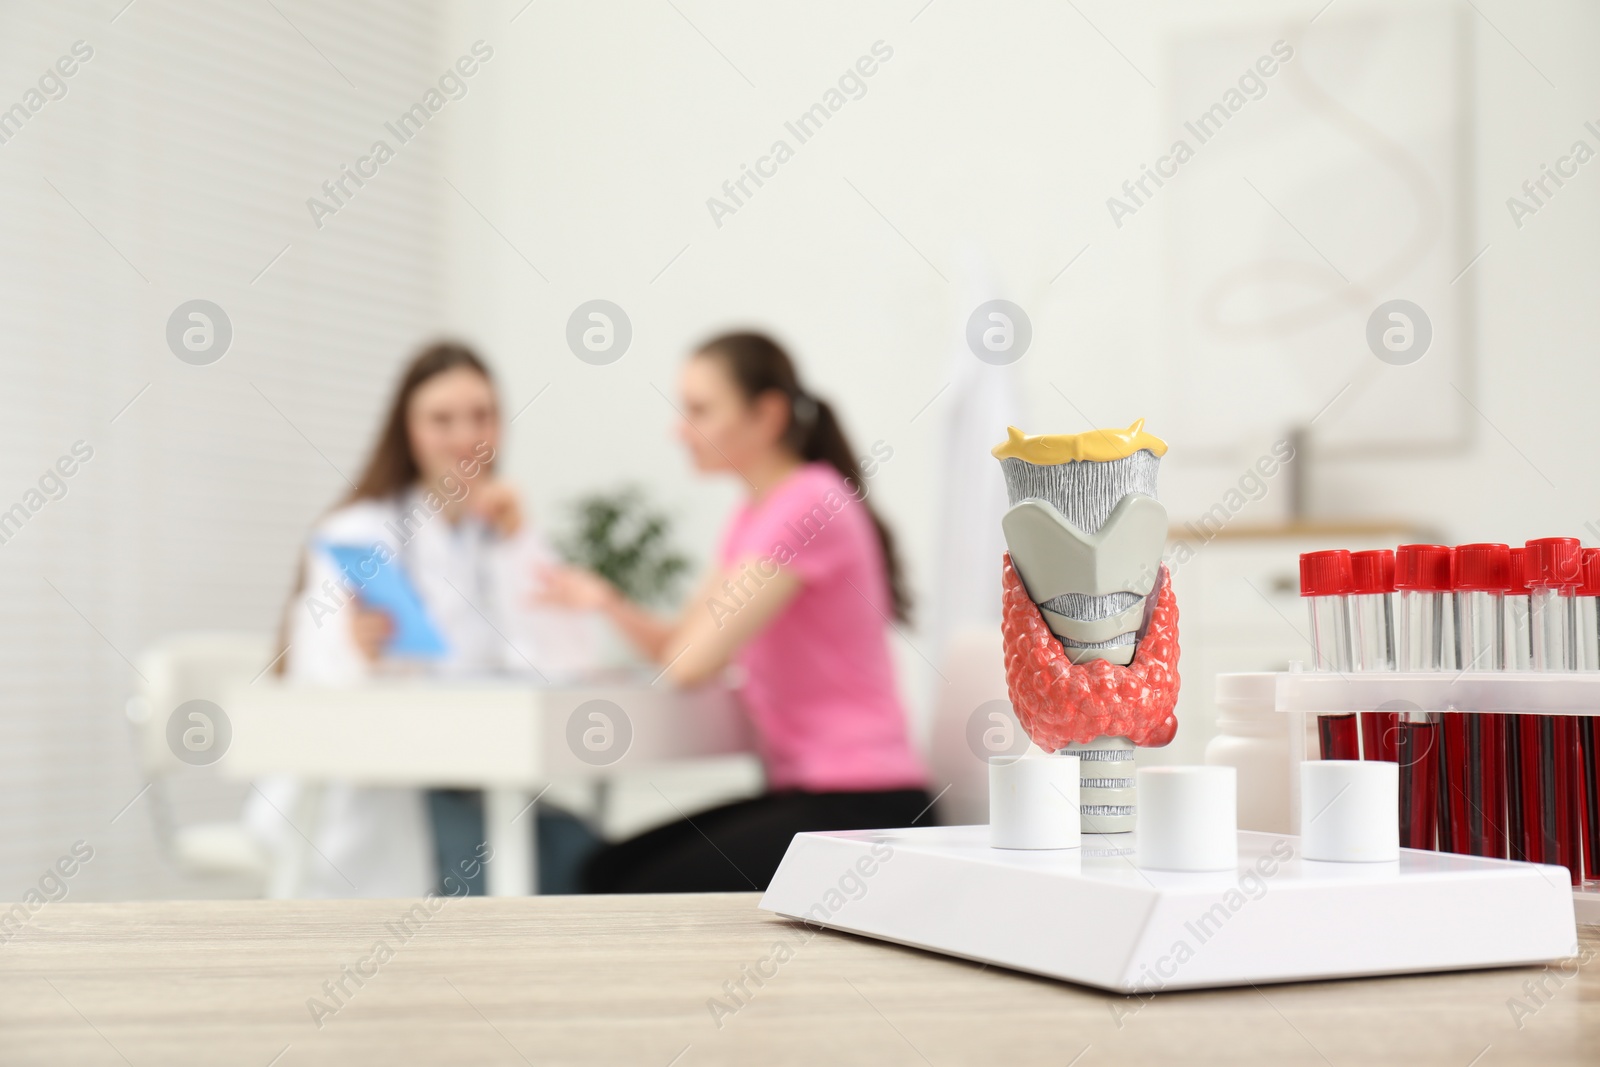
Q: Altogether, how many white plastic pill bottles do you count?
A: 1